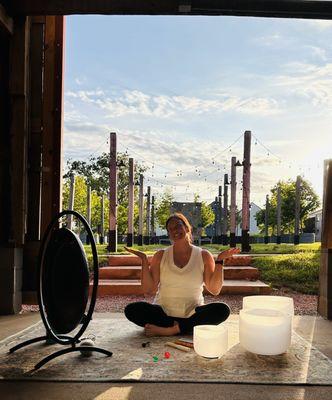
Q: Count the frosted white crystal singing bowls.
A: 3